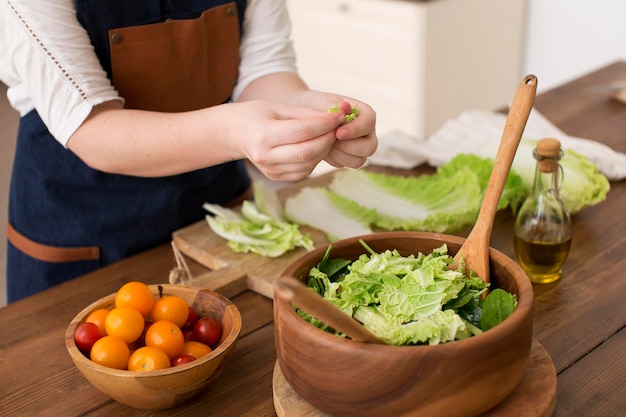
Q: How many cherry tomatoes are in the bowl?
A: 14